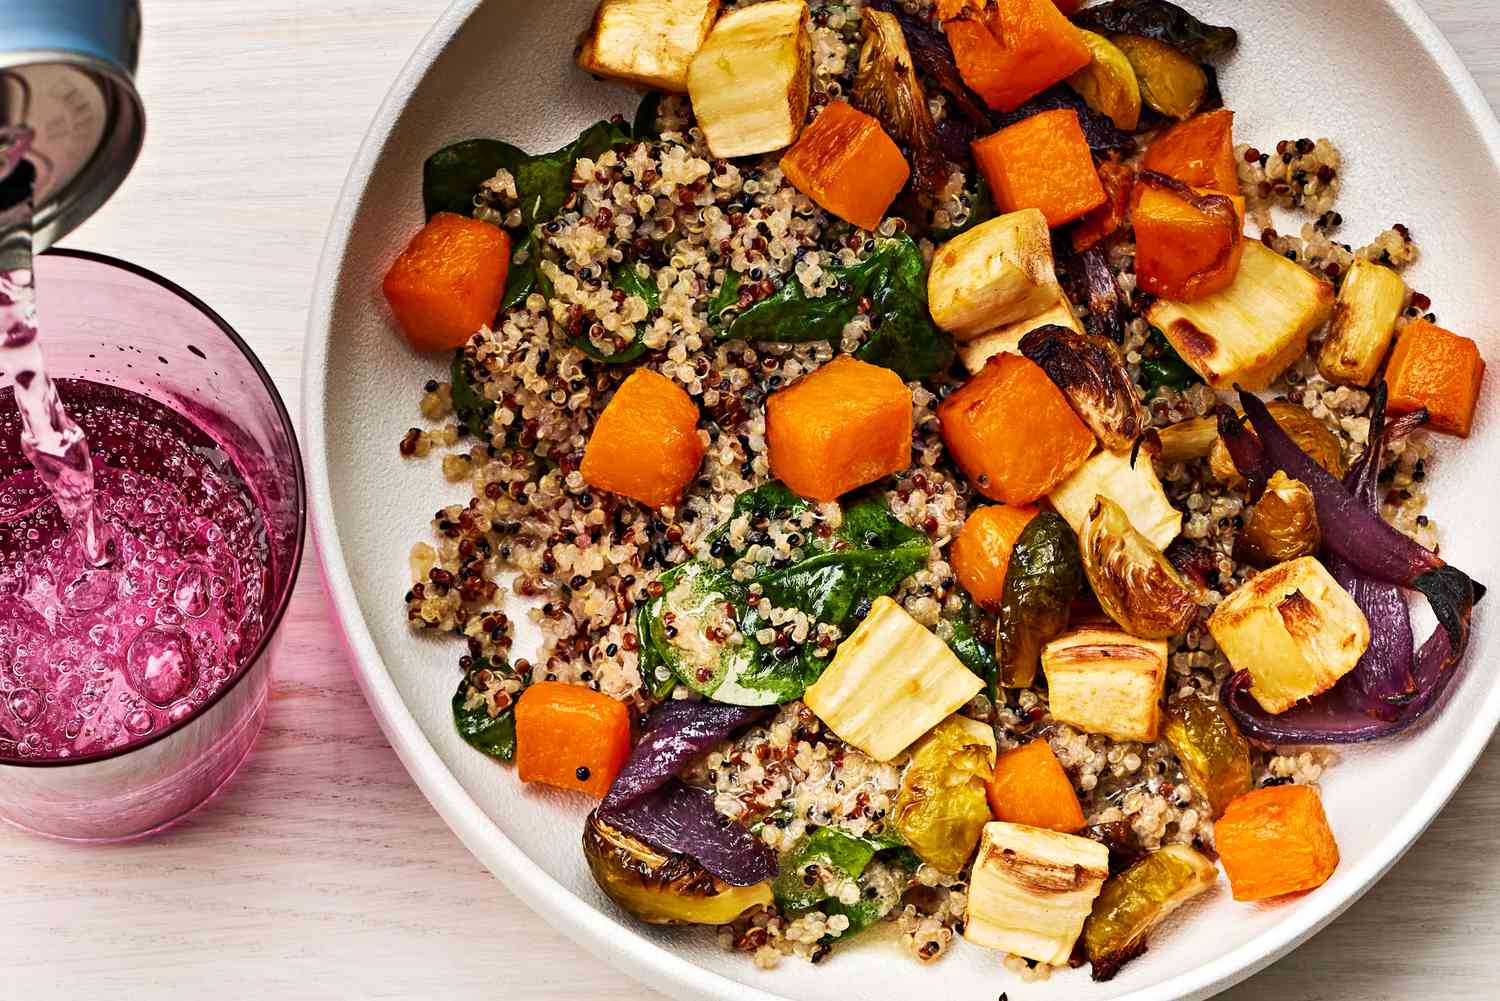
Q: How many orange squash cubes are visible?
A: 14